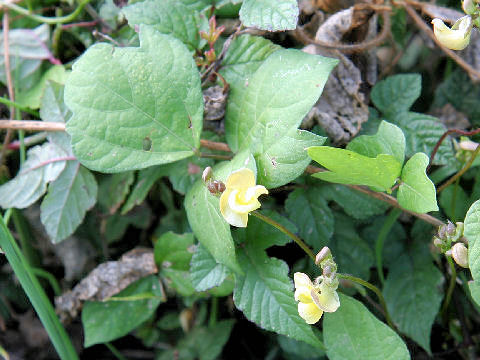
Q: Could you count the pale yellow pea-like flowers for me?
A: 3